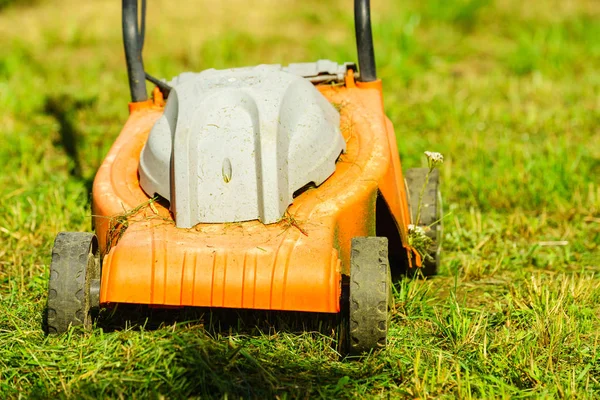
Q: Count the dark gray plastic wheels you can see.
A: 3